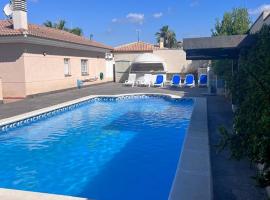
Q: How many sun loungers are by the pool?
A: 6